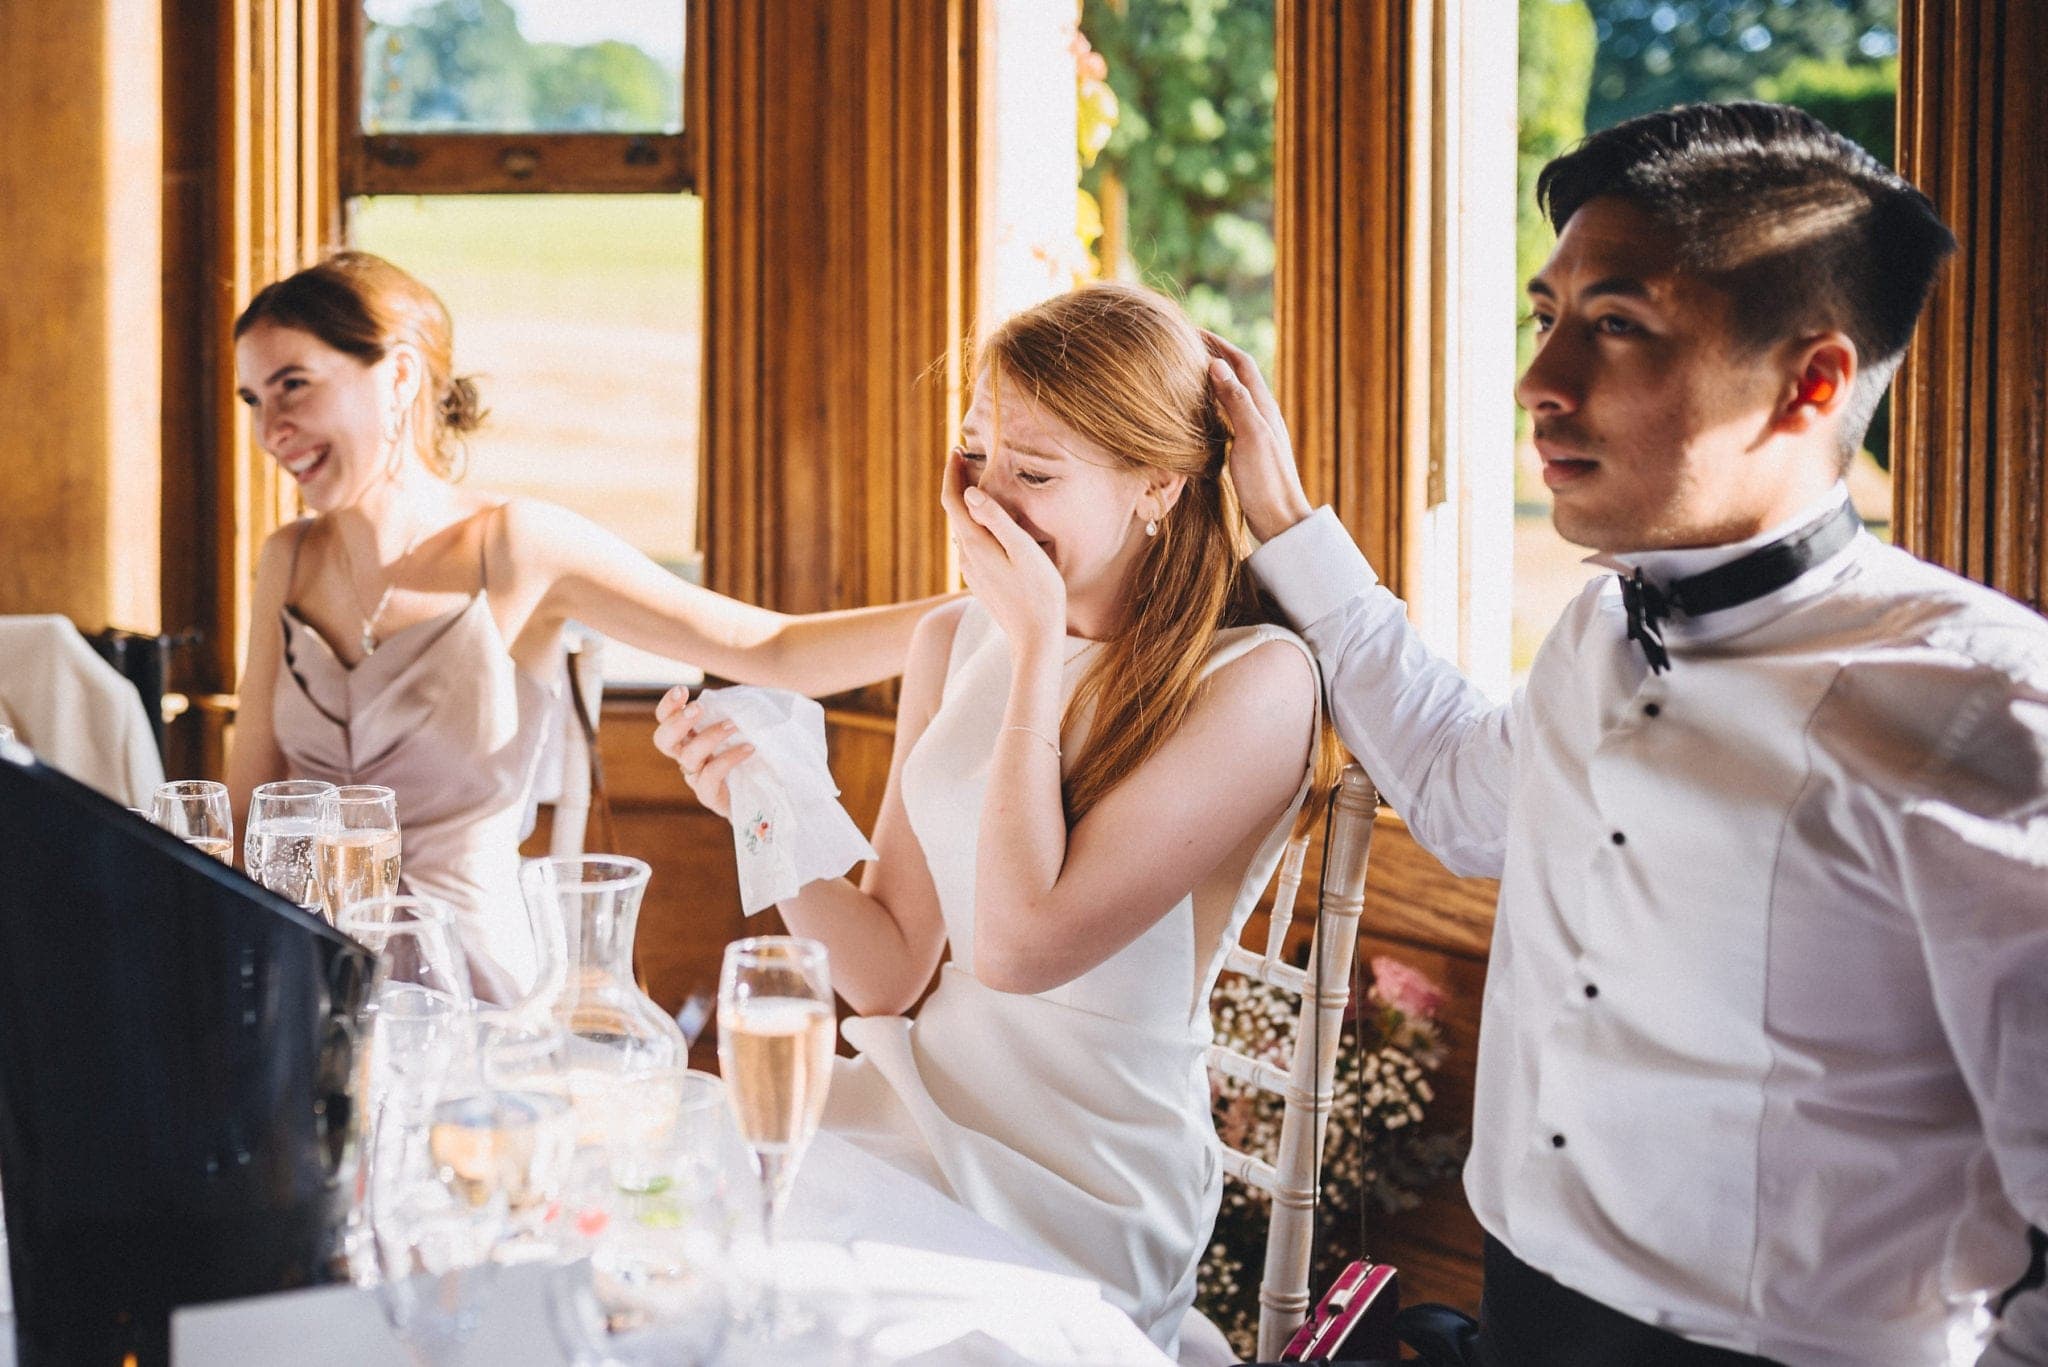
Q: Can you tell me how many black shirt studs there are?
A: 4